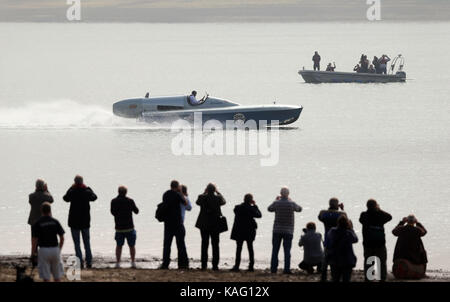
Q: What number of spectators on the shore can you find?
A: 14